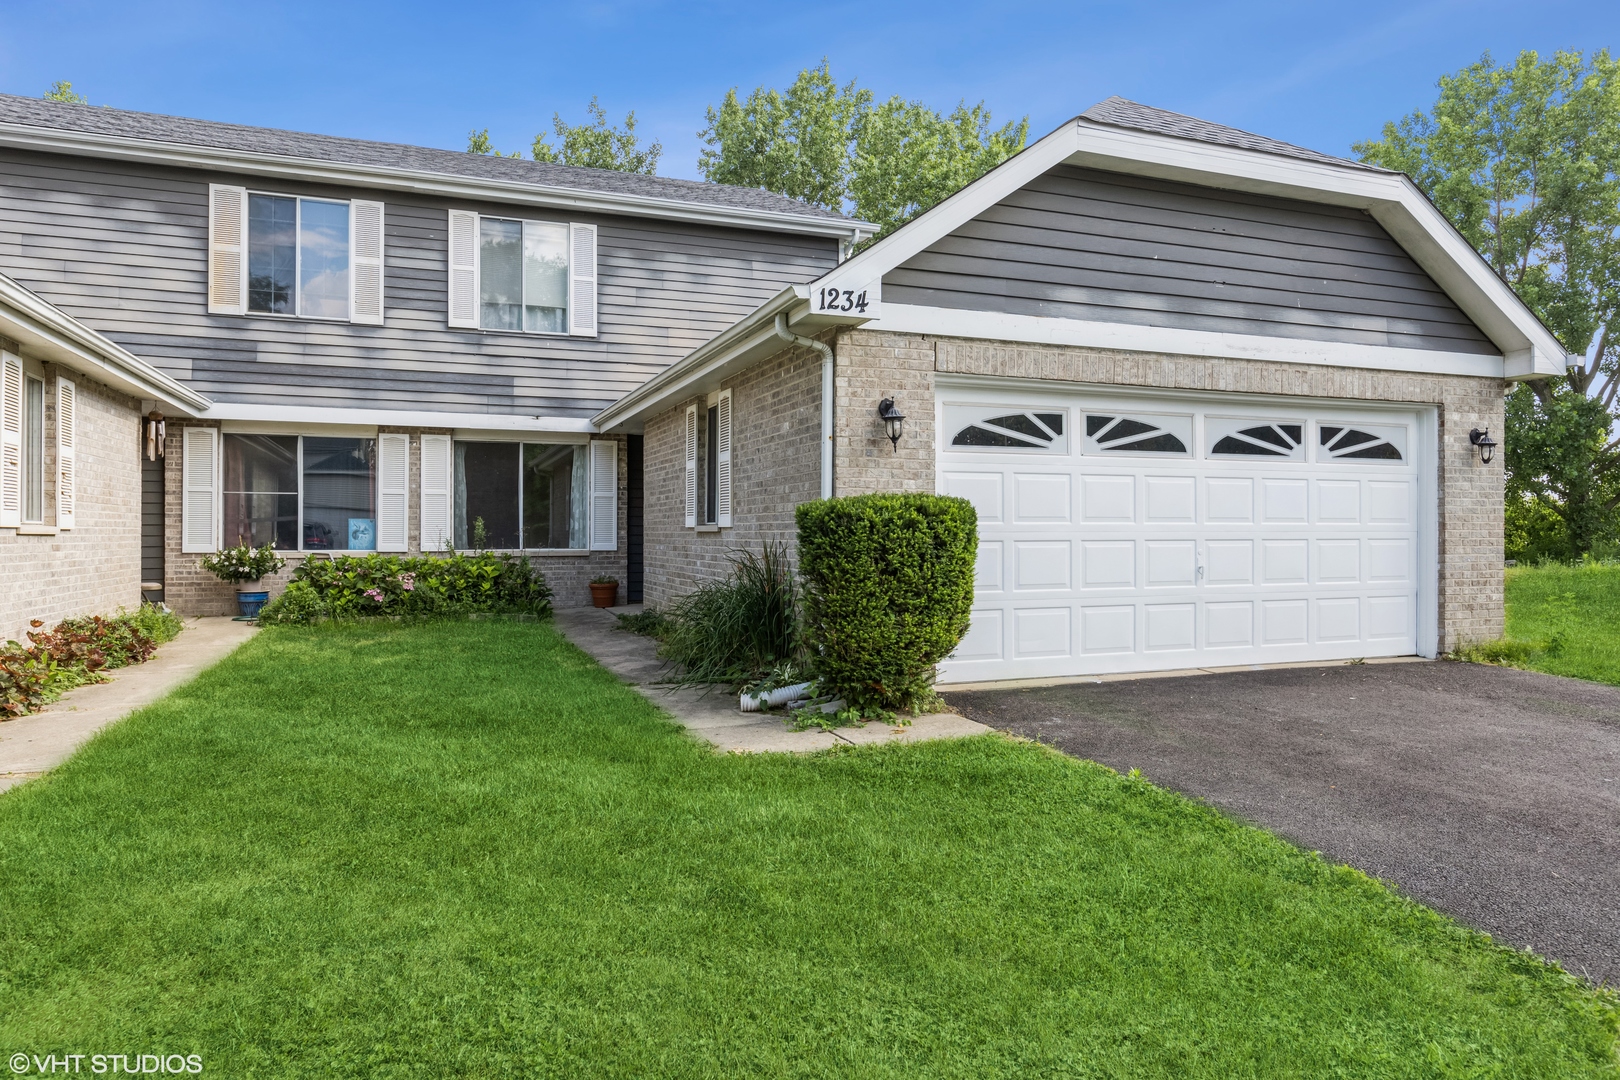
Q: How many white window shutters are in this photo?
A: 12